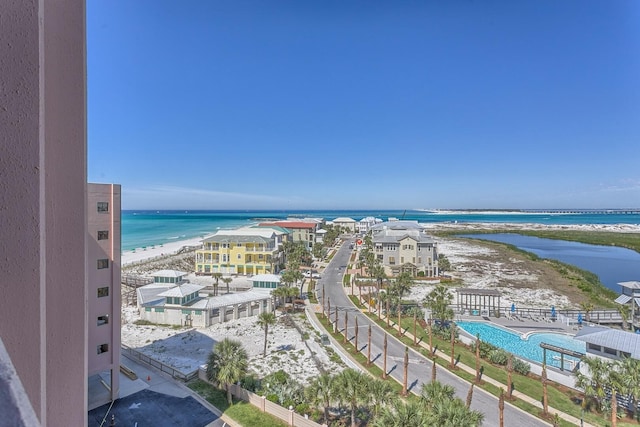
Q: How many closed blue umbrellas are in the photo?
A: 3